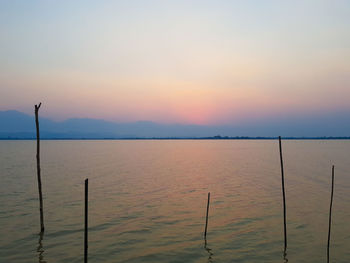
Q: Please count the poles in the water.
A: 5